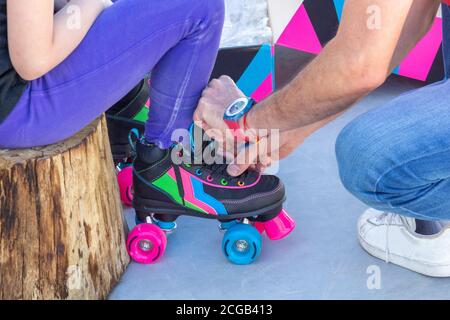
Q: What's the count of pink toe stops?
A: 1